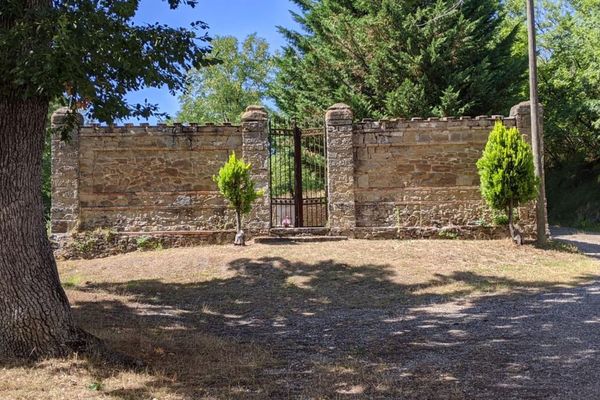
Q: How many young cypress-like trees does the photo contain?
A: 2